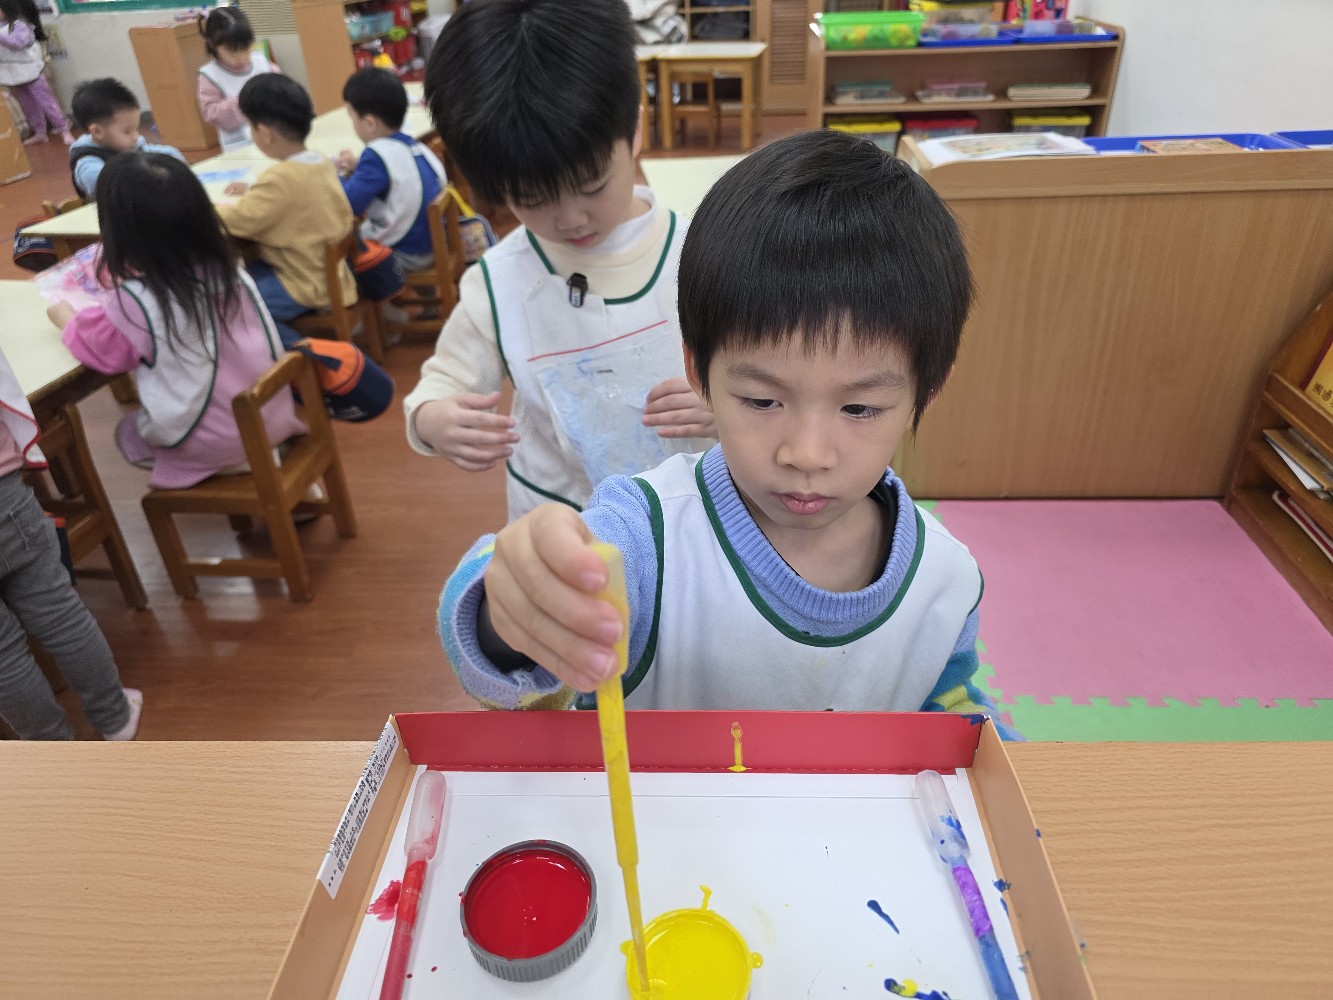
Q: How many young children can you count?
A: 9